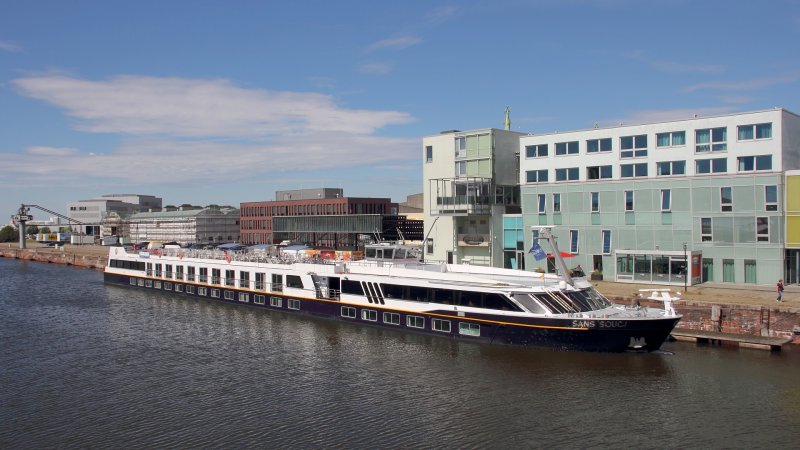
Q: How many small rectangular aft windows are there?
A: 14